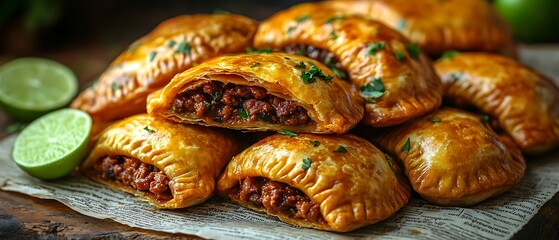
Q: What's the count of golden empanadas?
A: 8